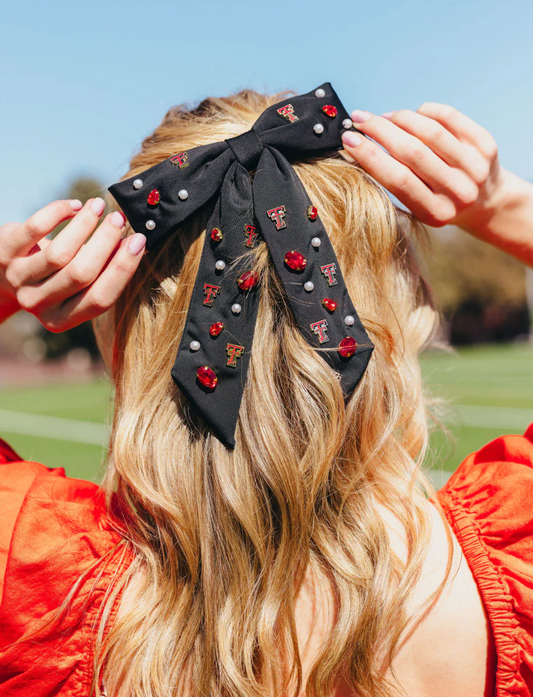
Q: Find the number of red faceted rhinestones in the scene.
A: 10